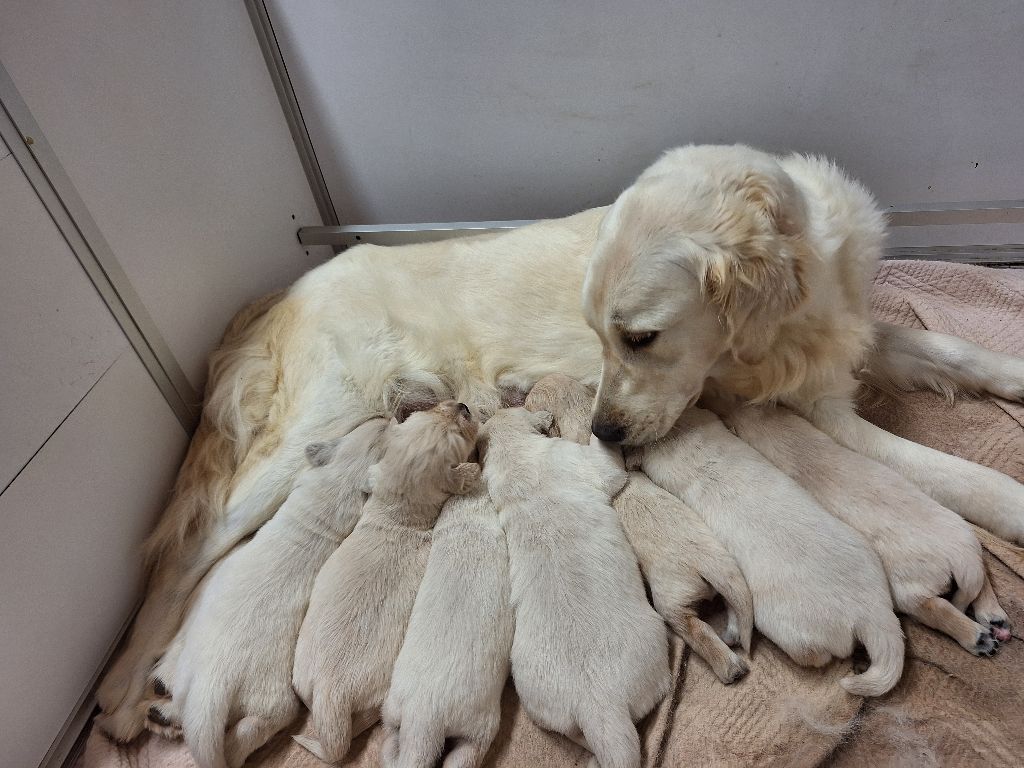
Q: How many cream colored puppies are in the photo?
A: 7